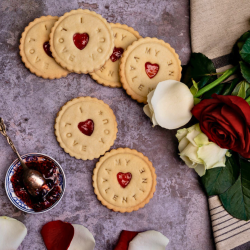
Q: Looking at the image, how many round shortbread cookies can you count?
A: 6